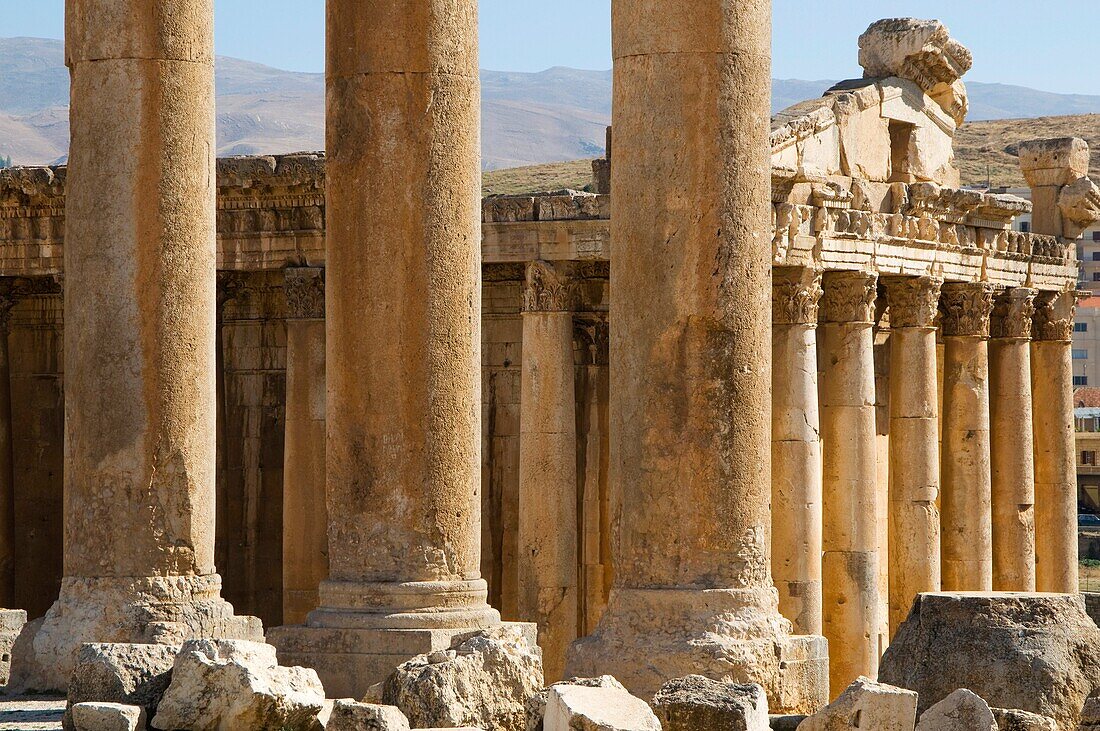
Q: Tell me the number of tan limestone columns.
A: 11